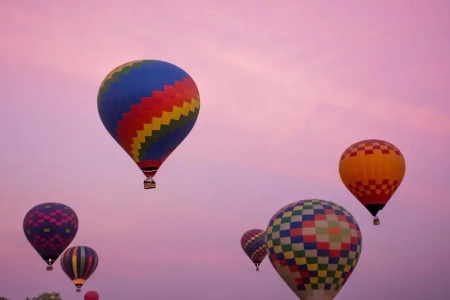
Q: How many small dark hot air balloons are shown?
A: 3